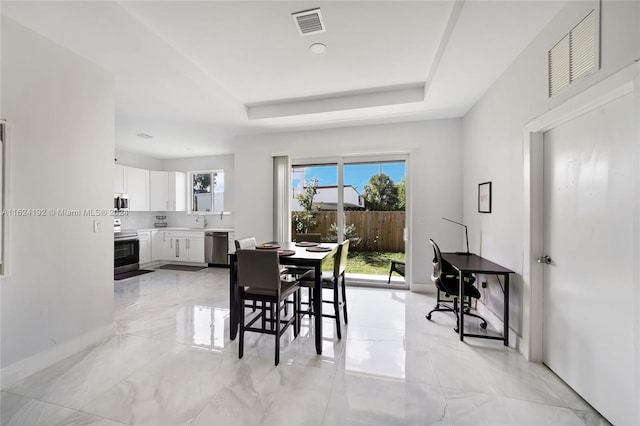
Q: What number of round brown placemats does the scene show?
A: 4